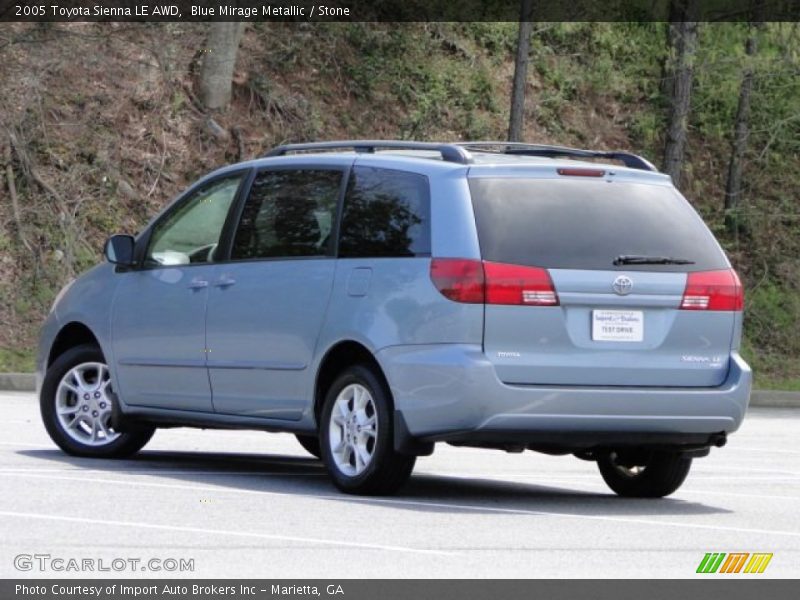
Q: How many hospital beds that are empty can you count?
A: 0